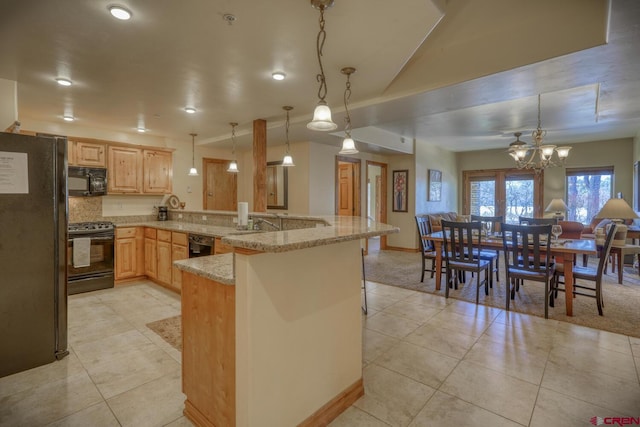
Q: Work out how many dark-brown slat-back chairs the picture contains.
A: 6